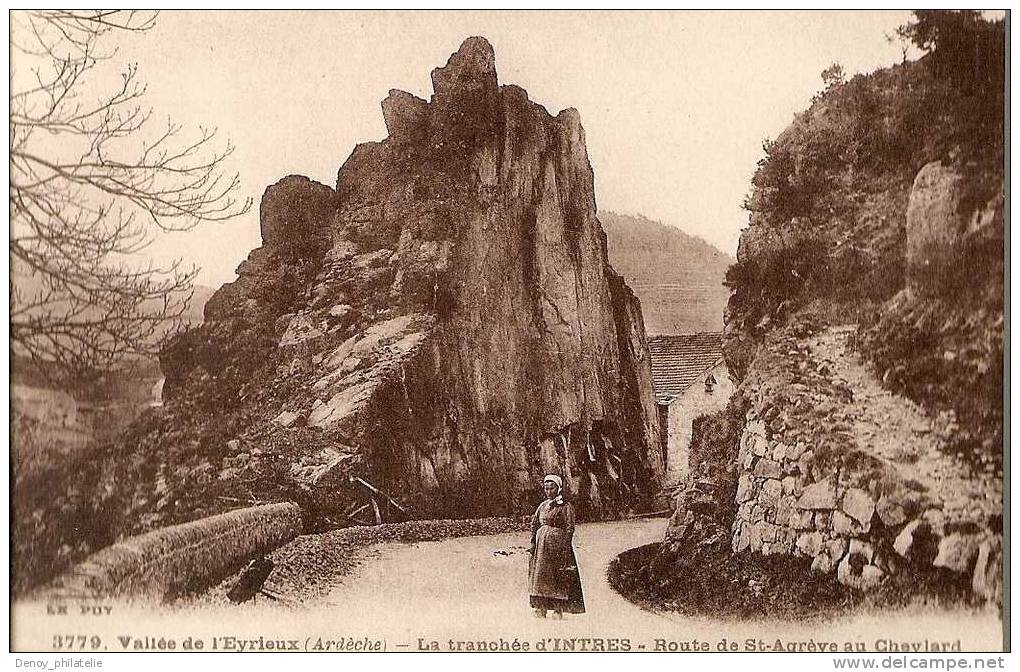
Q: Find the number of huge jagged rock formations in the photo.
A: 1